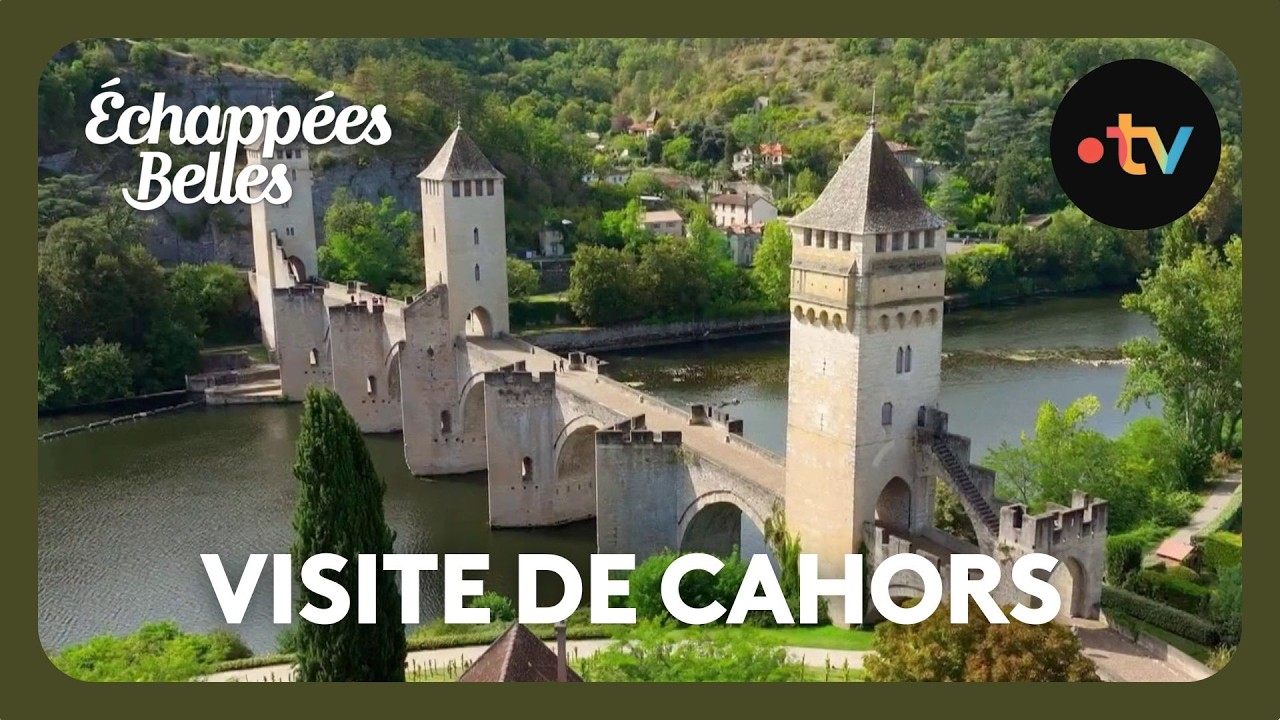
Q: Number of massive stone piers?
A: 5